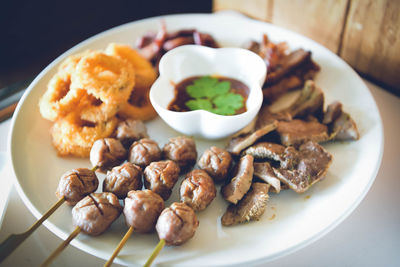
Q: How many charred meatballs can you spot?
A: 12